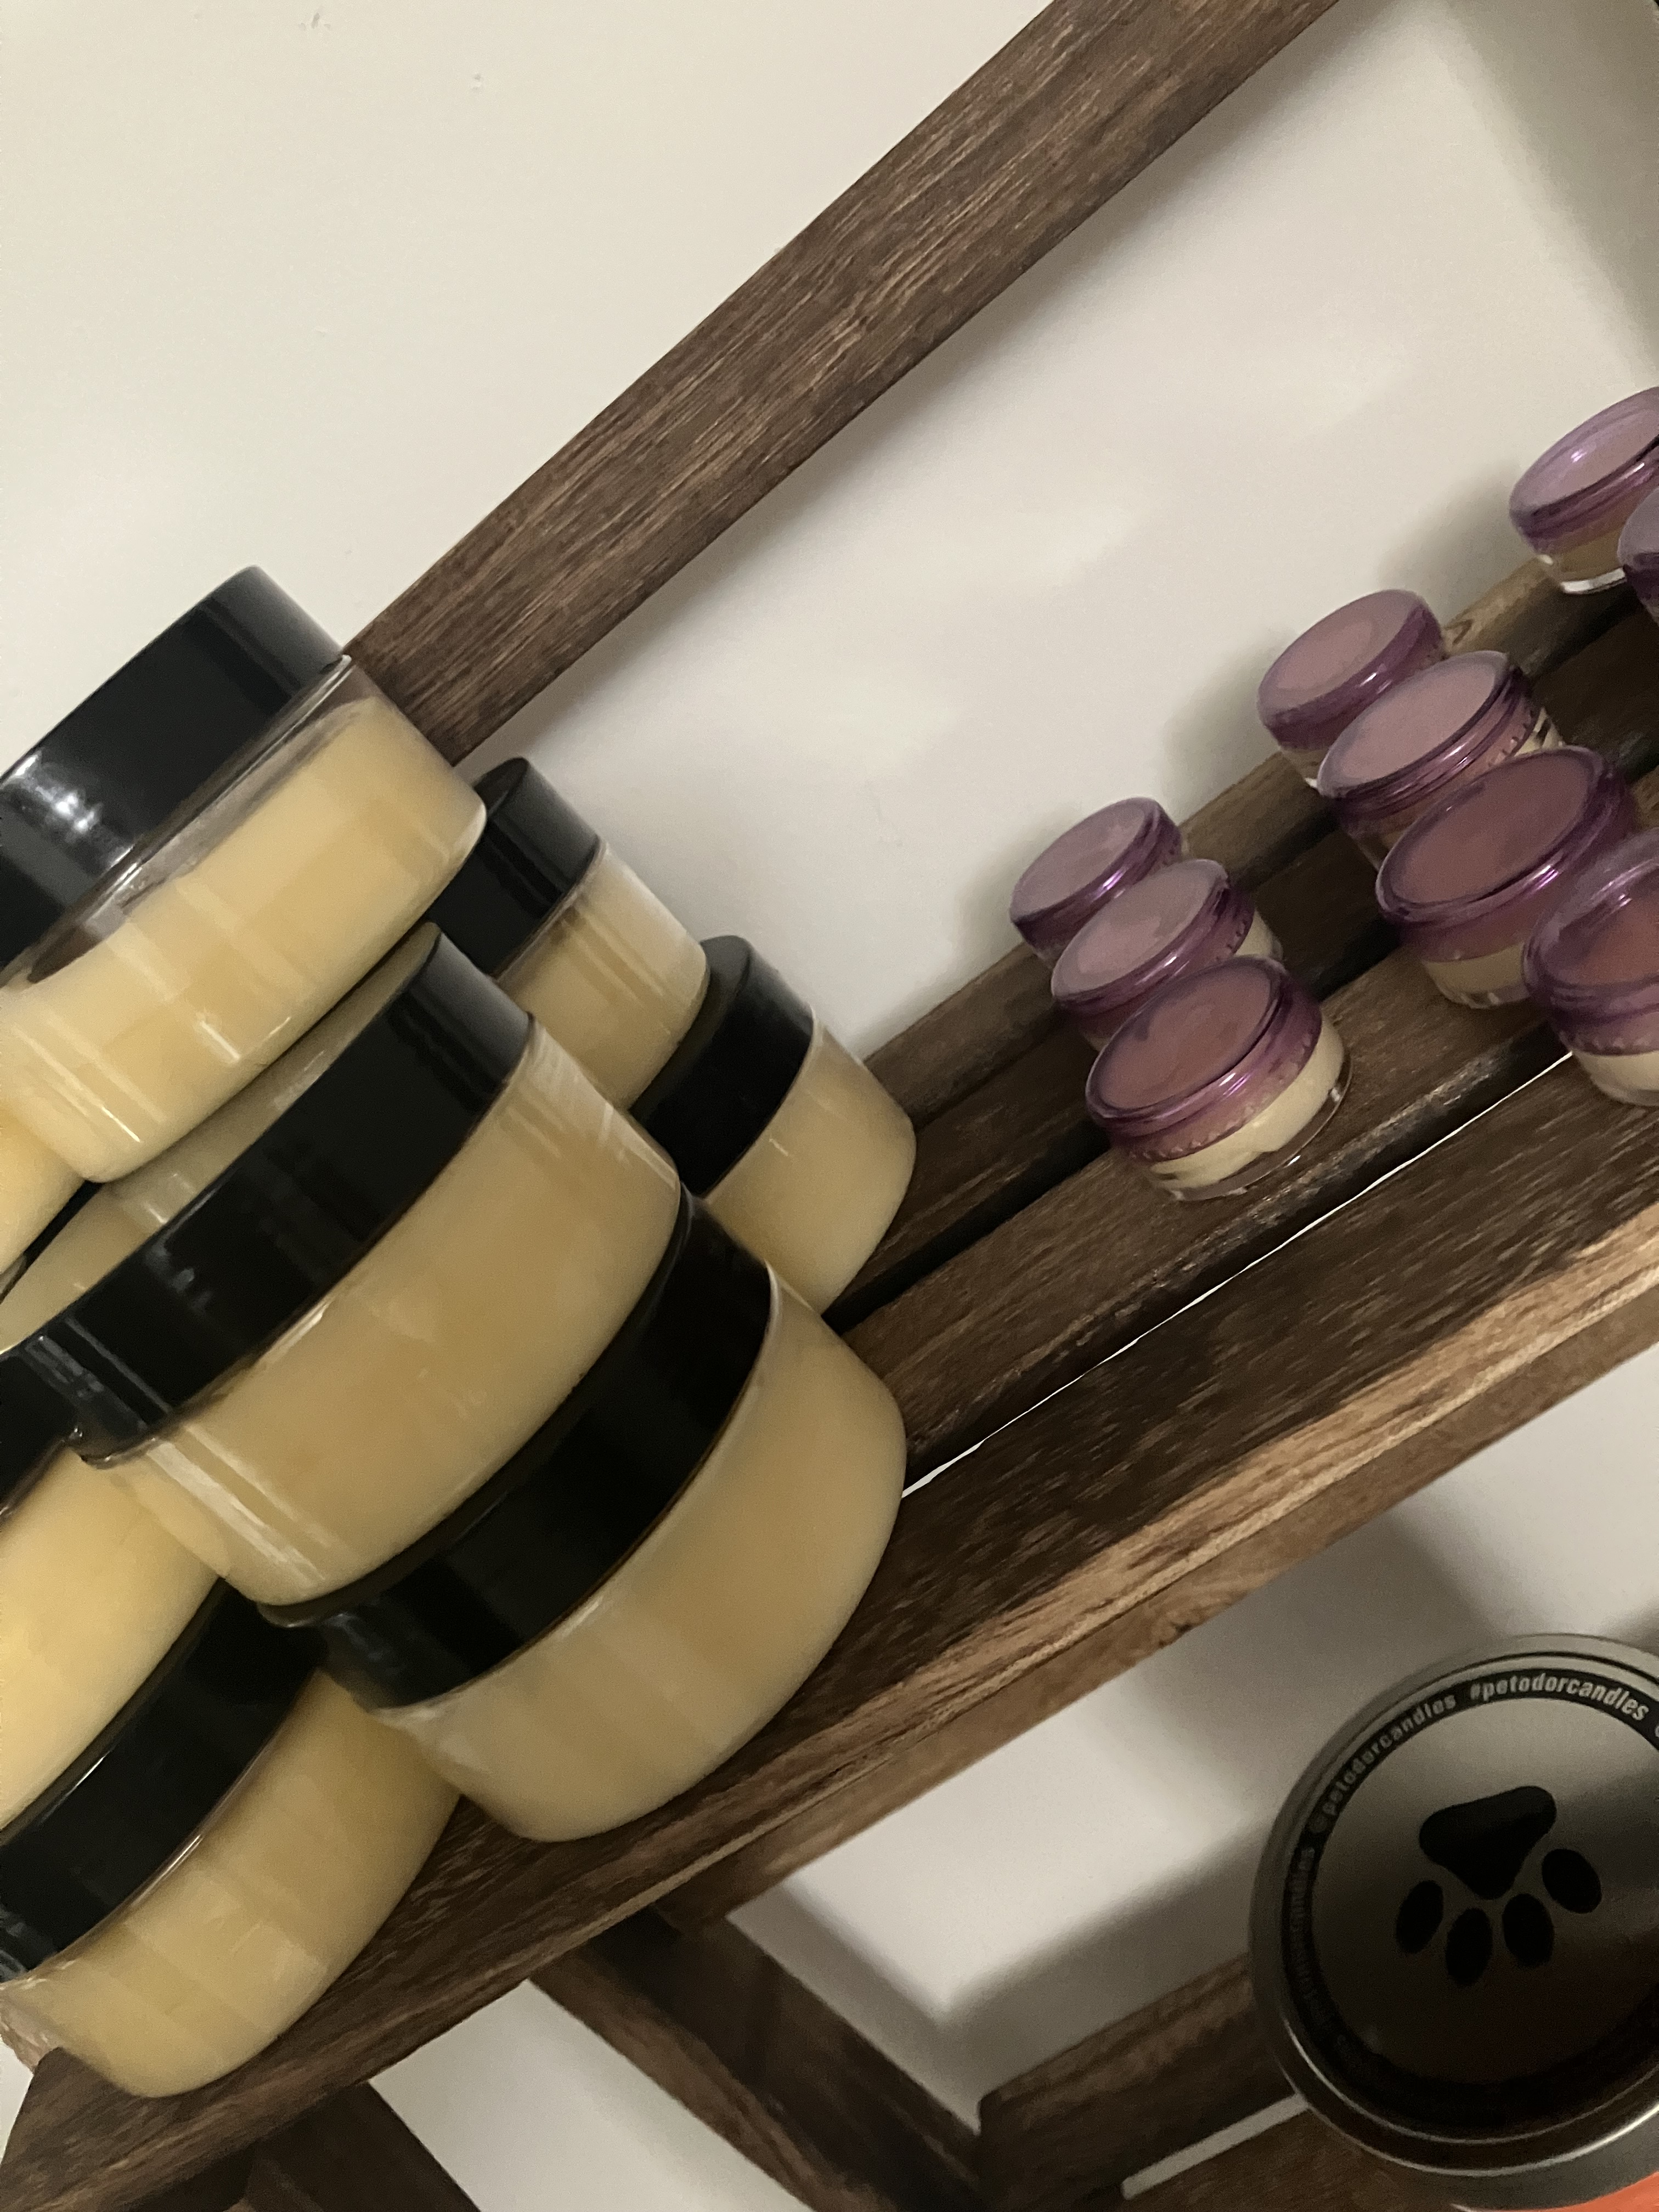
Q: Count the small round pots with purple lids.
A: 9